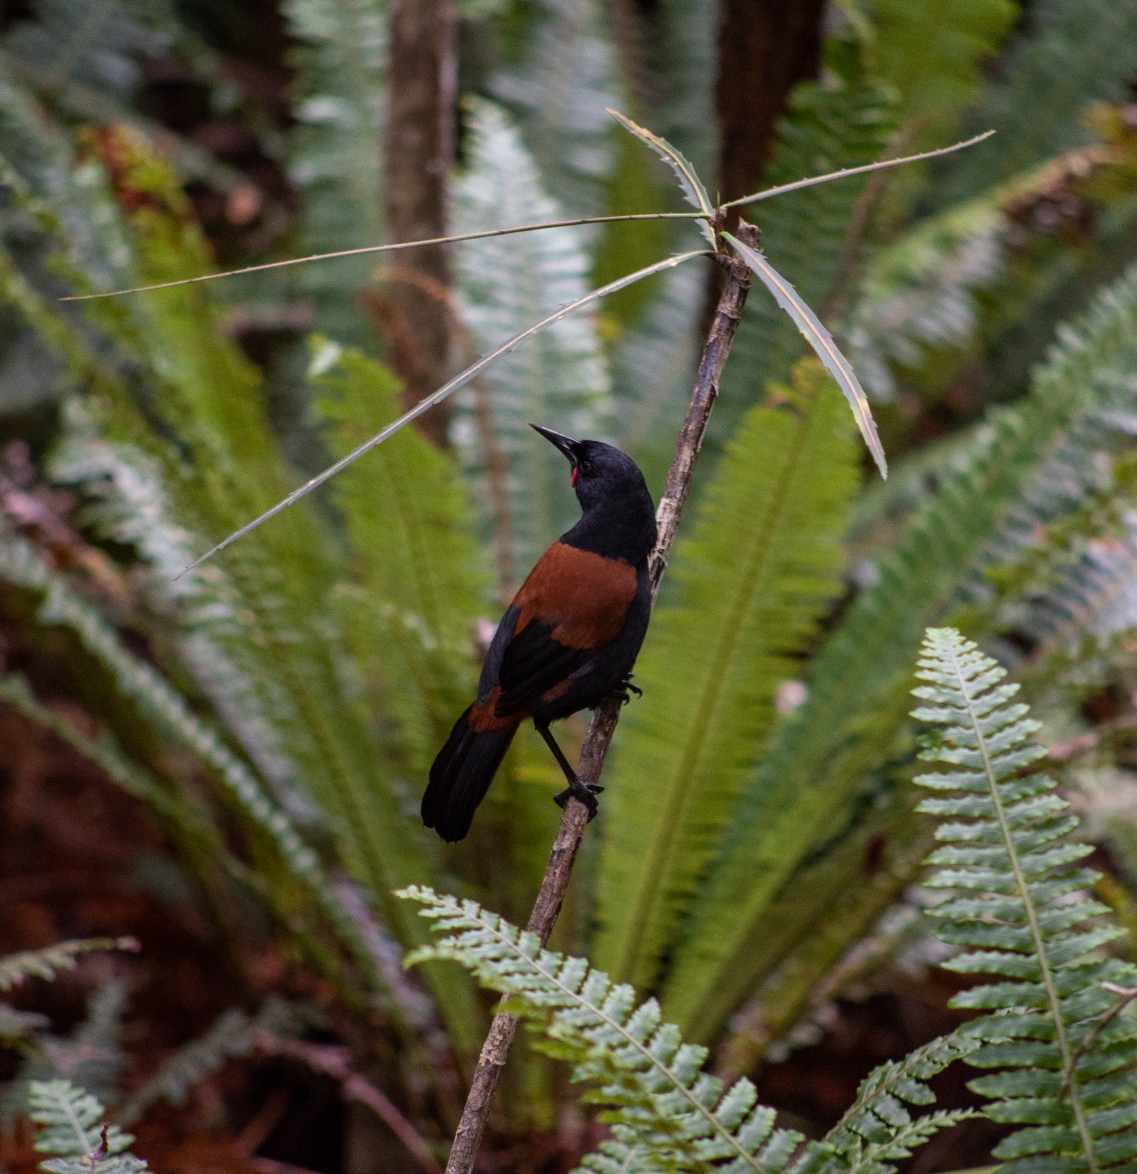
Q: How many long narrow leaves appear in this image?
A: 5